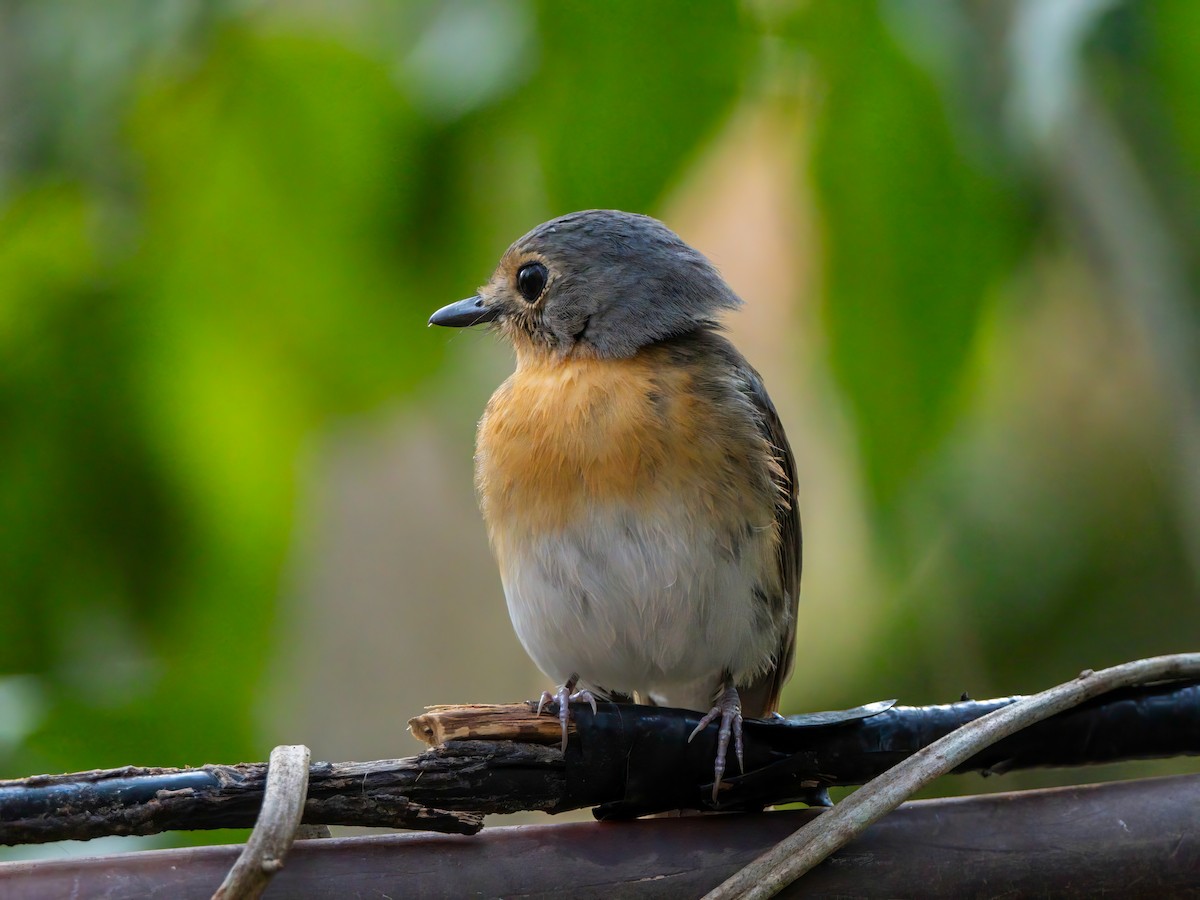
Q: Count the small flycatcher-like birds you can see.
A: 1